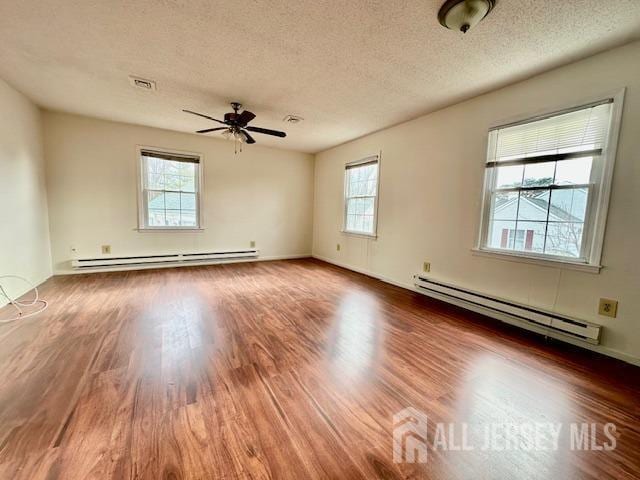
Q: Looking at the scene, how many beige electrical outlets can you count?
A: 5